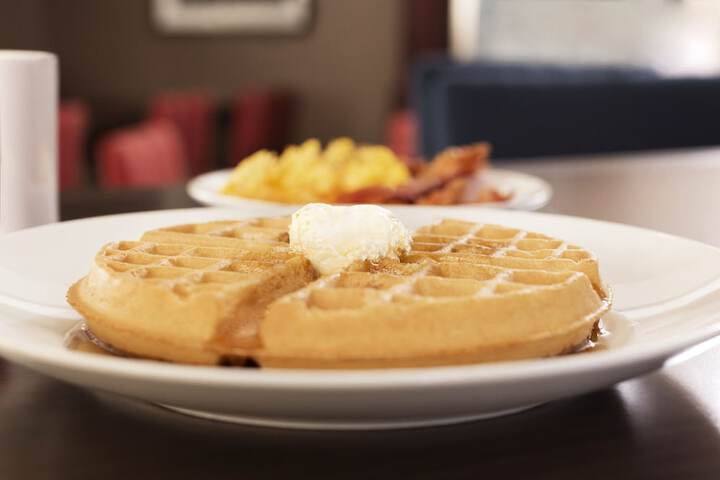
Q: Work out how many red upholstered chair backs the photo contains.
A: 5